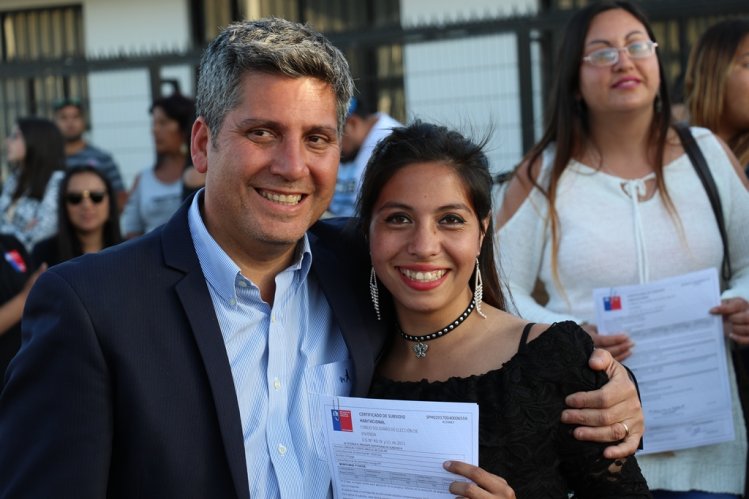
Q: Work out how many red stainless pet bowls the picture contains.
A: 0